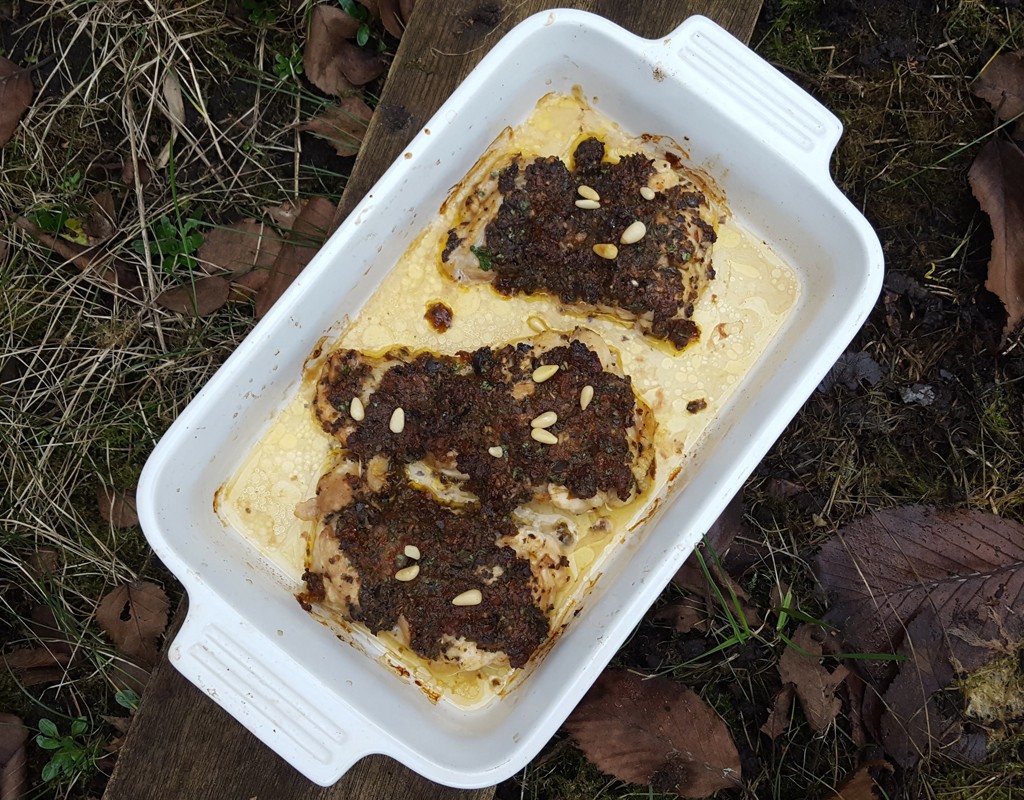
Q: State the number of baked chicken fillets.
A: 3